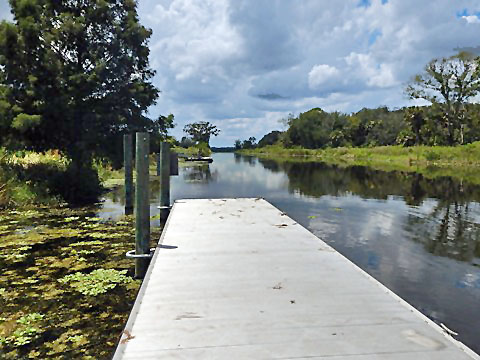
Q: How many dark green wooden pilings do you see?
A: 3